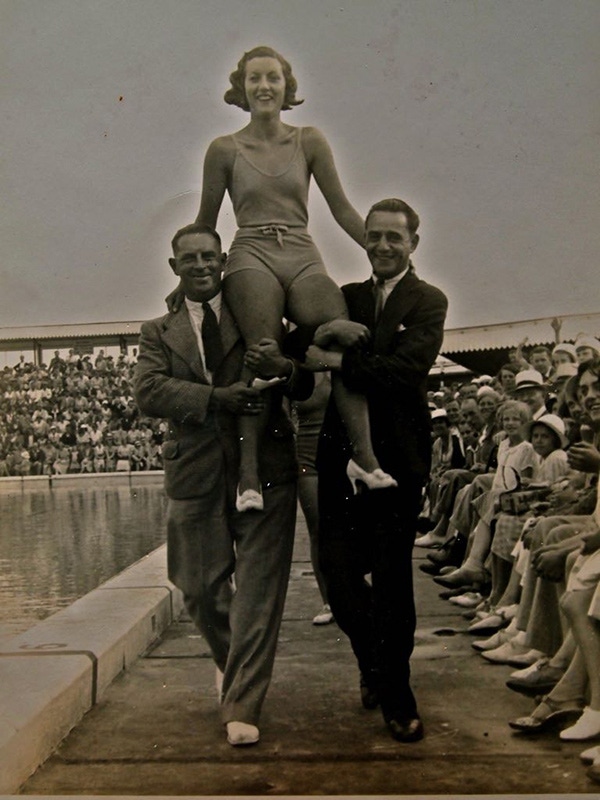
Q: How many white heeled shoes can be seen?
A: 2